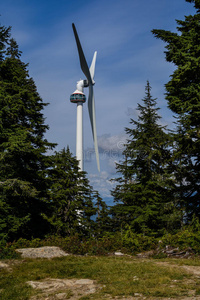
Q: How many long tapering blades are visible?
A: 3